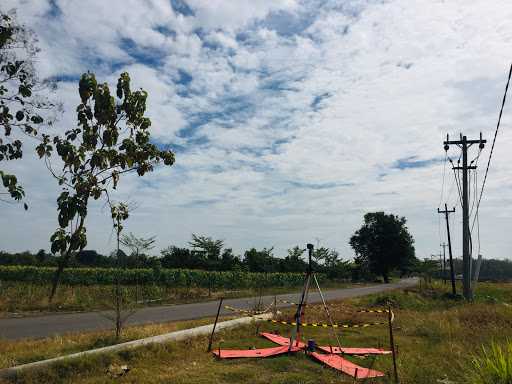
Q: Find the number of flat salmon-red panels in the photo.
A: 4